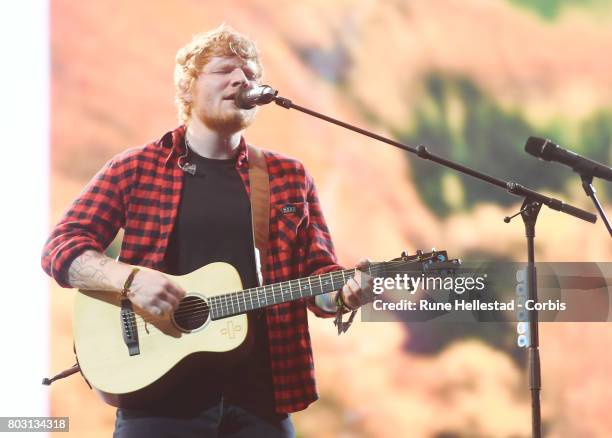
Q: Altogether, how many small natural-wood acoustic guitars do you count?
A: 1